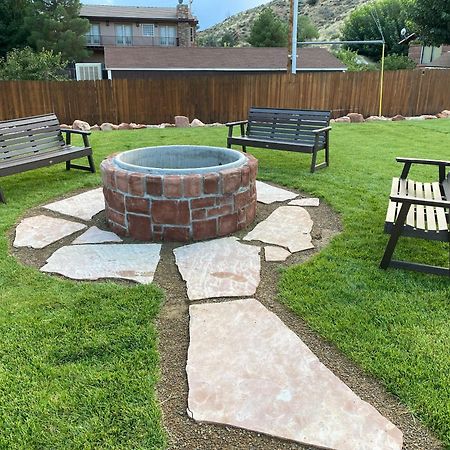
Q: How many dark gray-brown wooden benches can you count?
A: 3